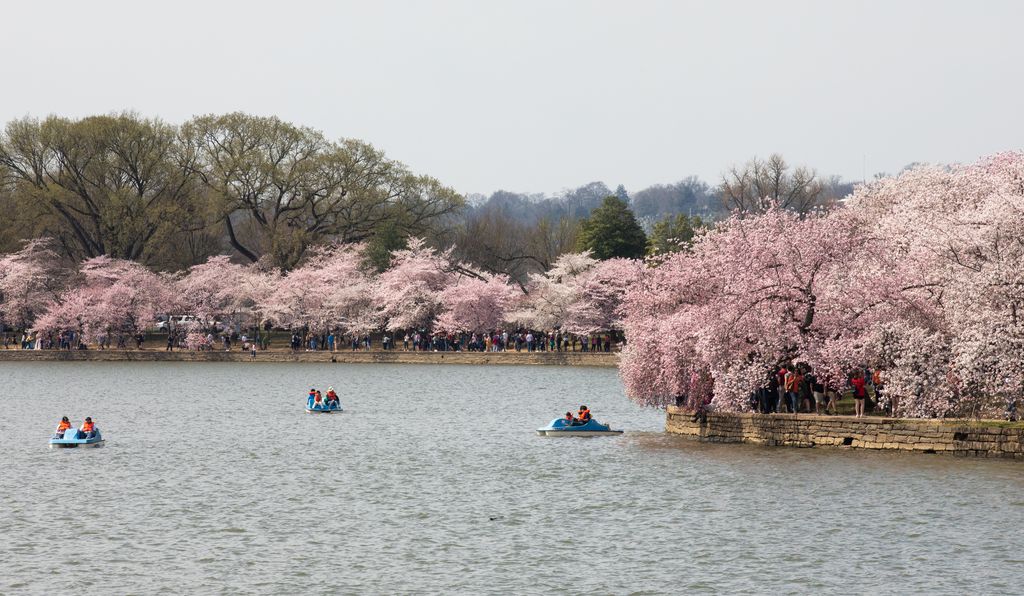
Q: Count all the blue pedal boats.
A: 3